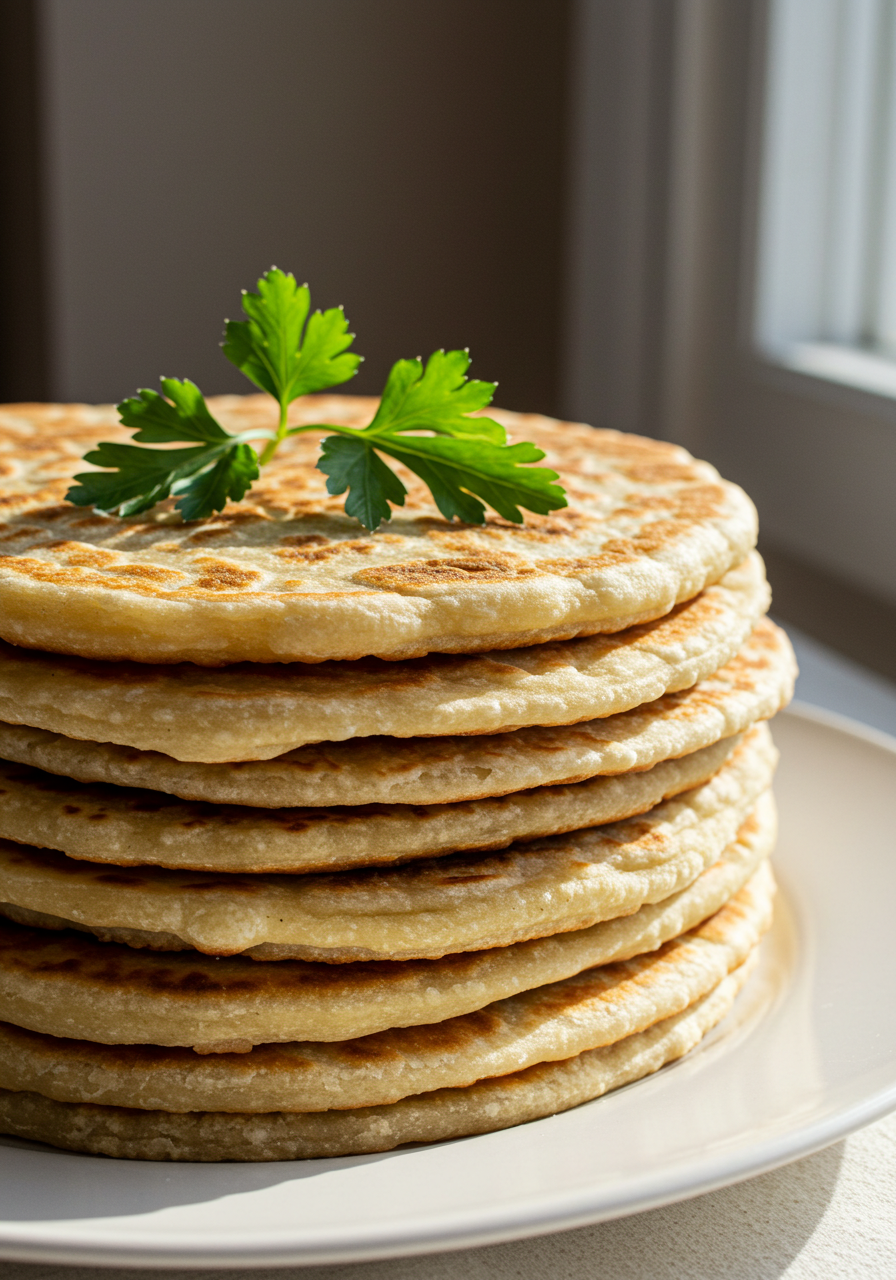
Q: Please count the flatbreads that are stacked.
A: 8